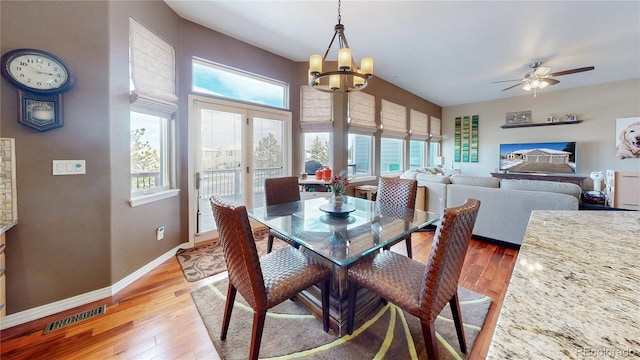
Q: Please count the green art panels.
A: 3